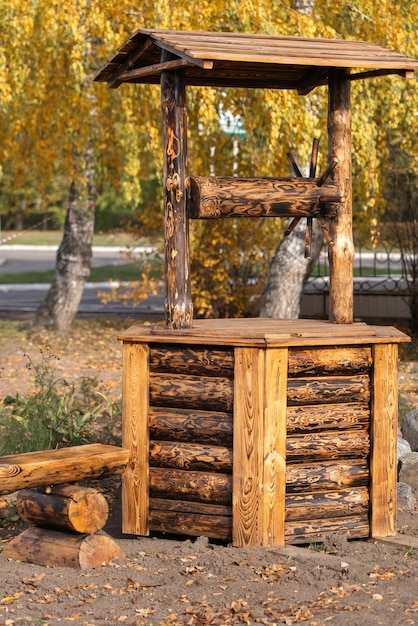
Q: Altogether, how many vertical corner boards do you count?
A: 4